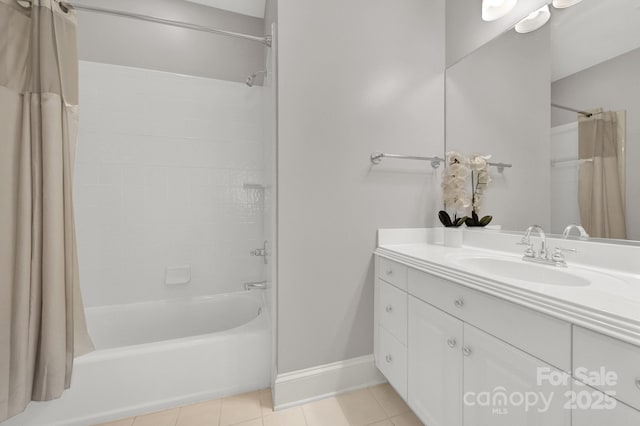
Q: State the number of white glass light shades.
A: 3